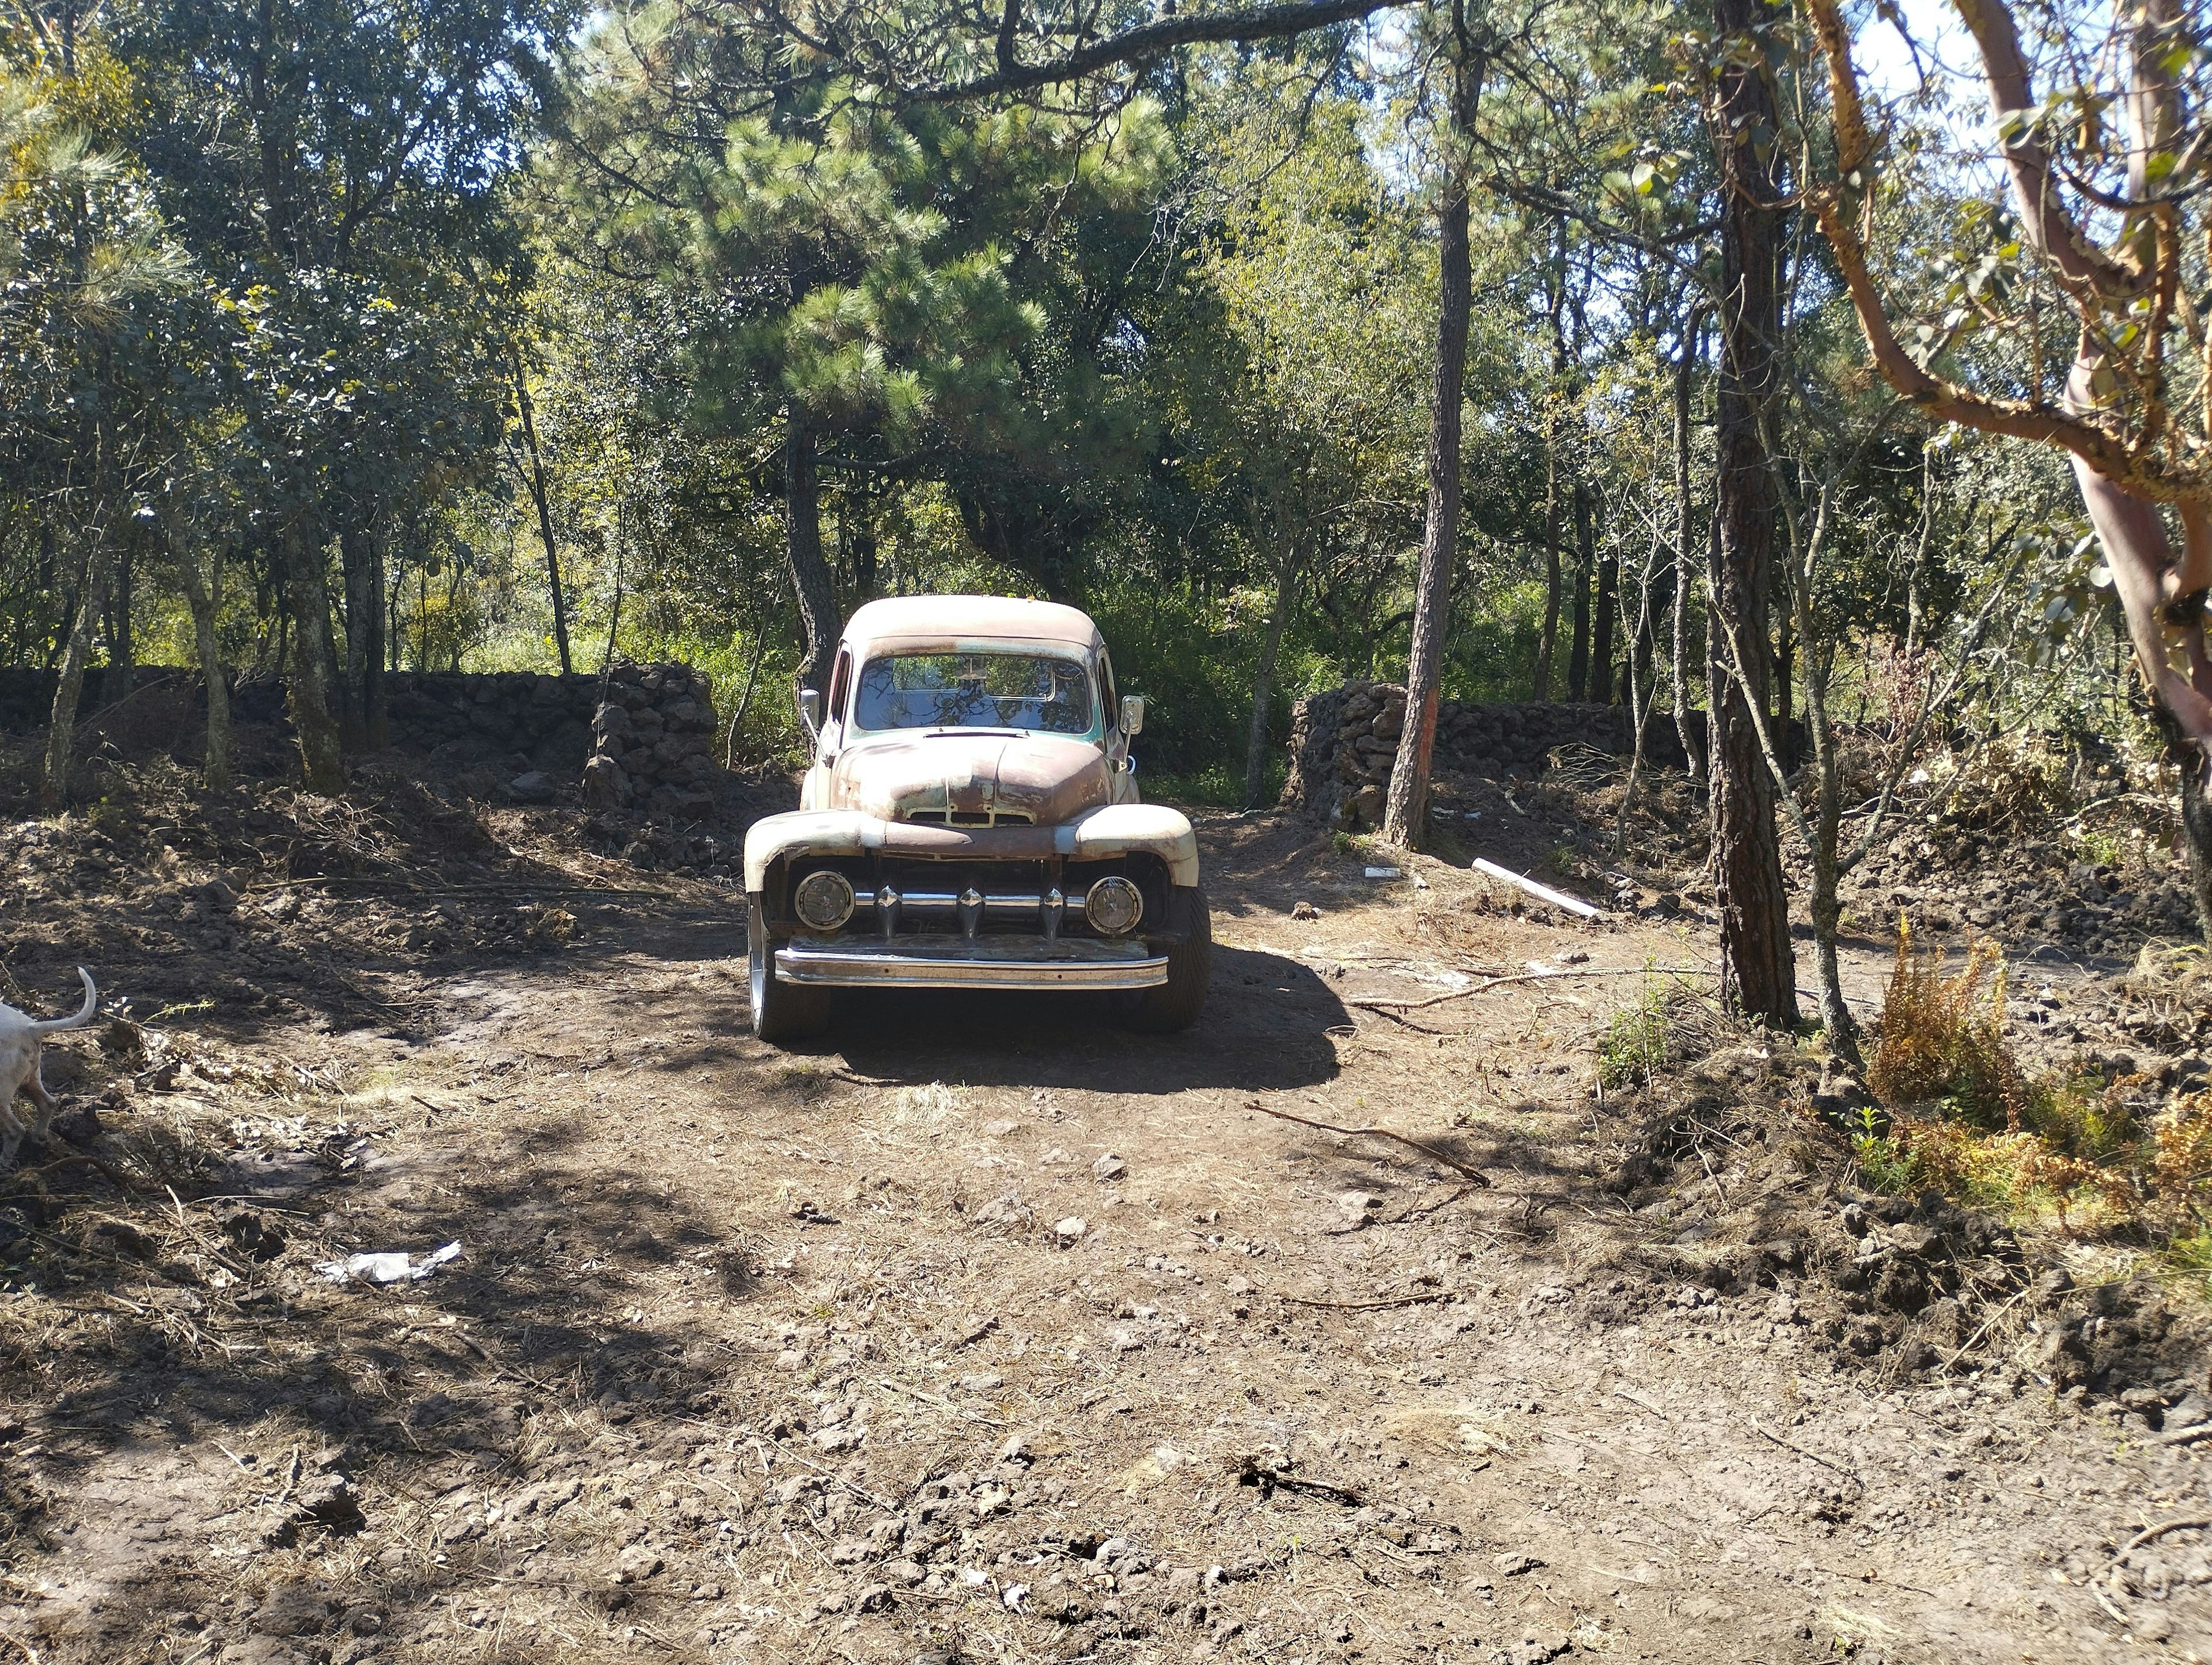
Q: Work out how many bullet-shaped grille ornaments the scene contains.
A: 3